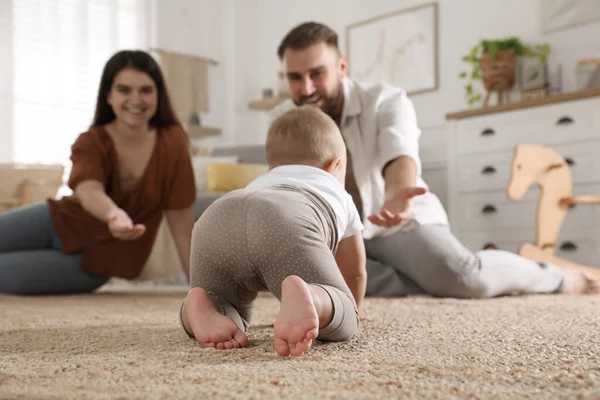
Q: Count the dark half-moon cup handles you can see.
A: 8